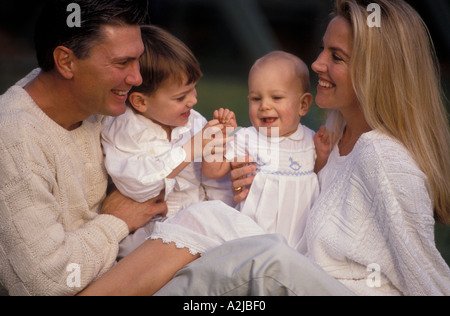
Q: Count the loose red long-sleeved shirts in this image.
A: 0